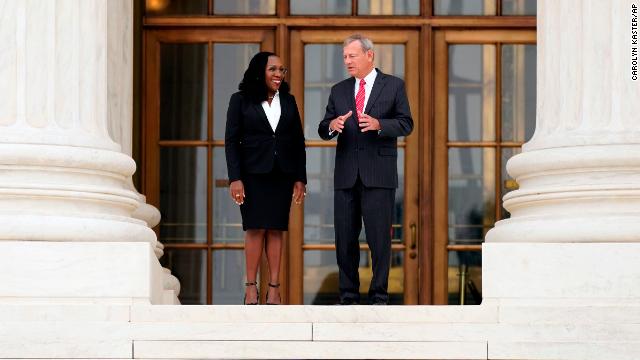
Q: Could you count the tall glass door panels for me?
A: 3